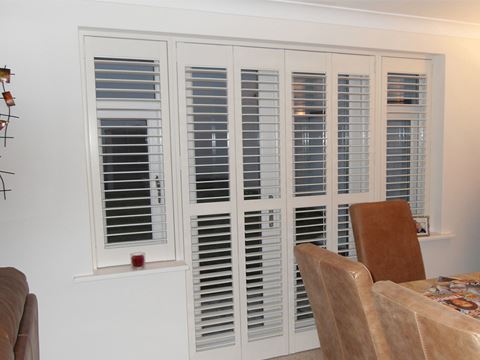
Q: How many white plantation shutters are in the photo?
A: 6